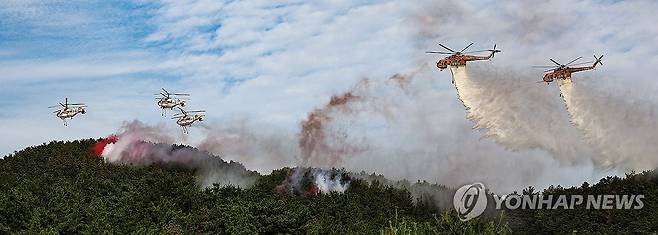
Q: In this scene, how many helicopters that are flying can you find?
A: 5